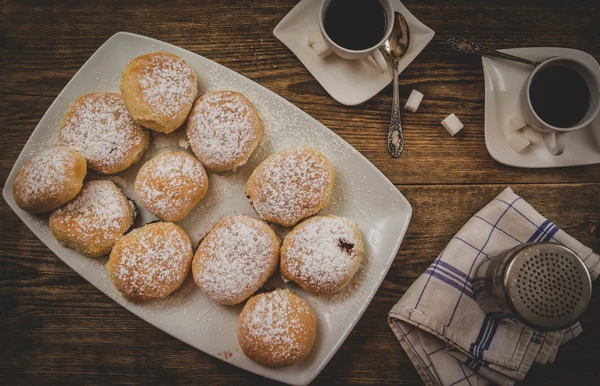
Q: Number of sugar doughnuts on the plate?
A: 11